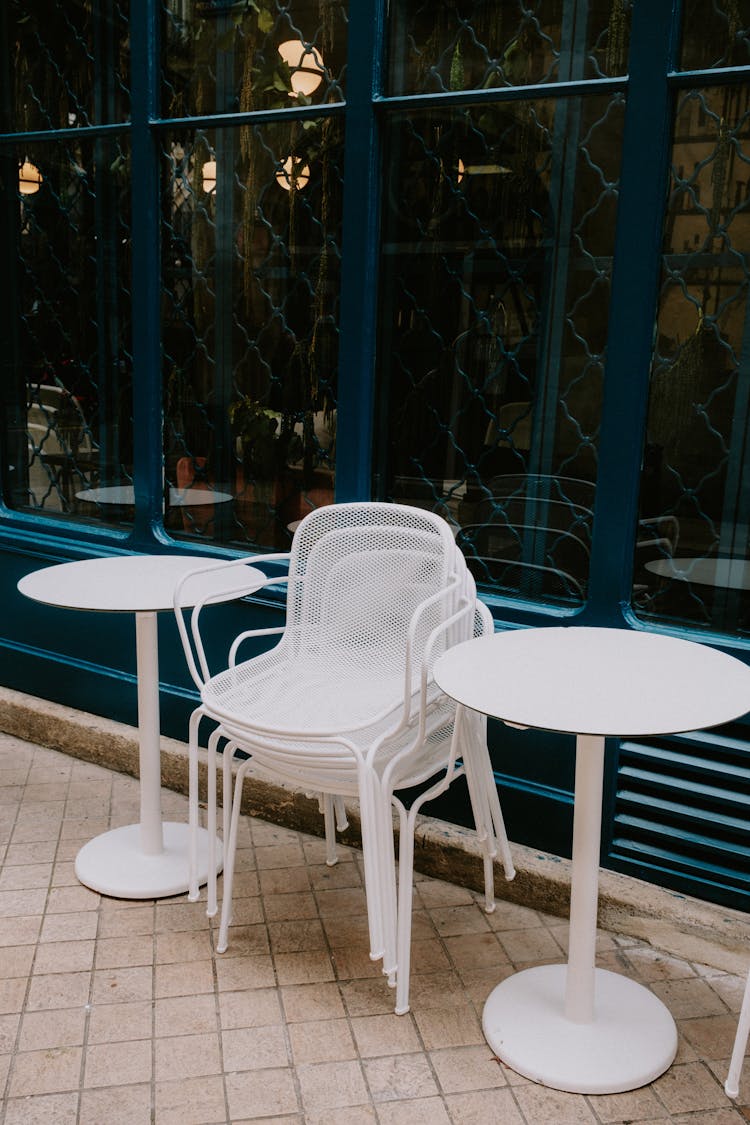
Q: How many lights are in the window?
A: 5